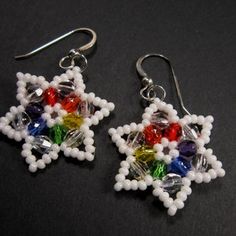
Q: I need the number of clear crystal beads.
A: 12